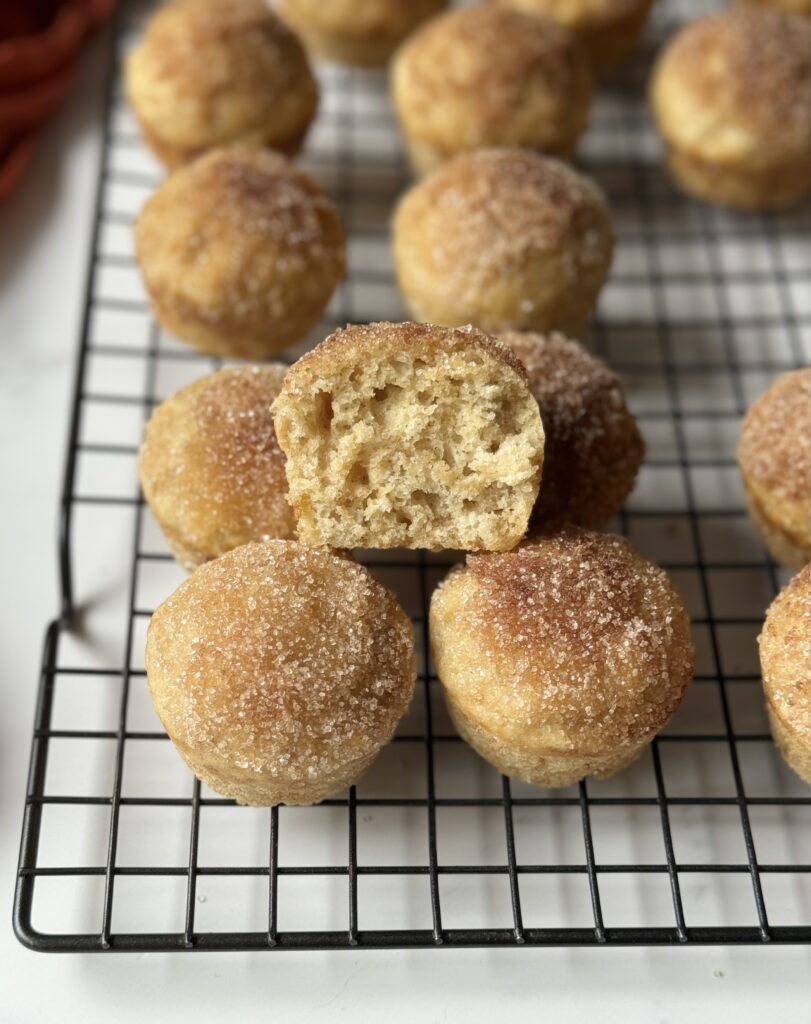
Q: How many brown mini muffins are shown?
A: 15